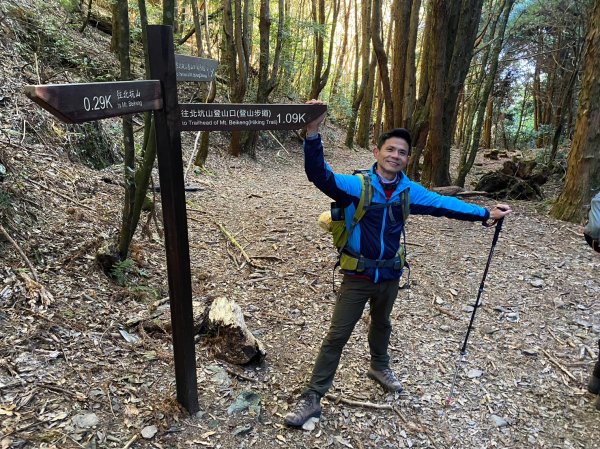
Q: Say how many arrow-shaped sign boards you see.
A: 3